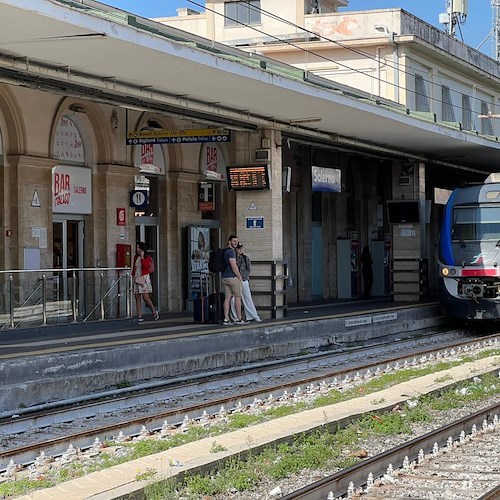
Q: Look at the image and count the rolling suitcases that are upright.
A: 2